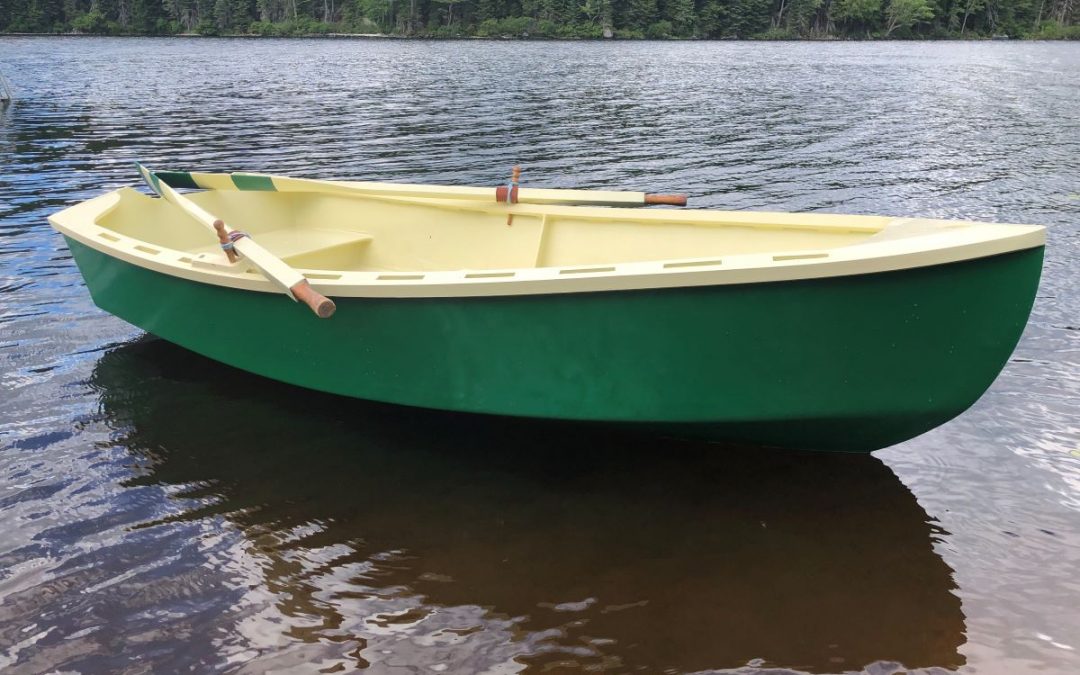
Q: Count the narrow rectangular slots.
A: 10